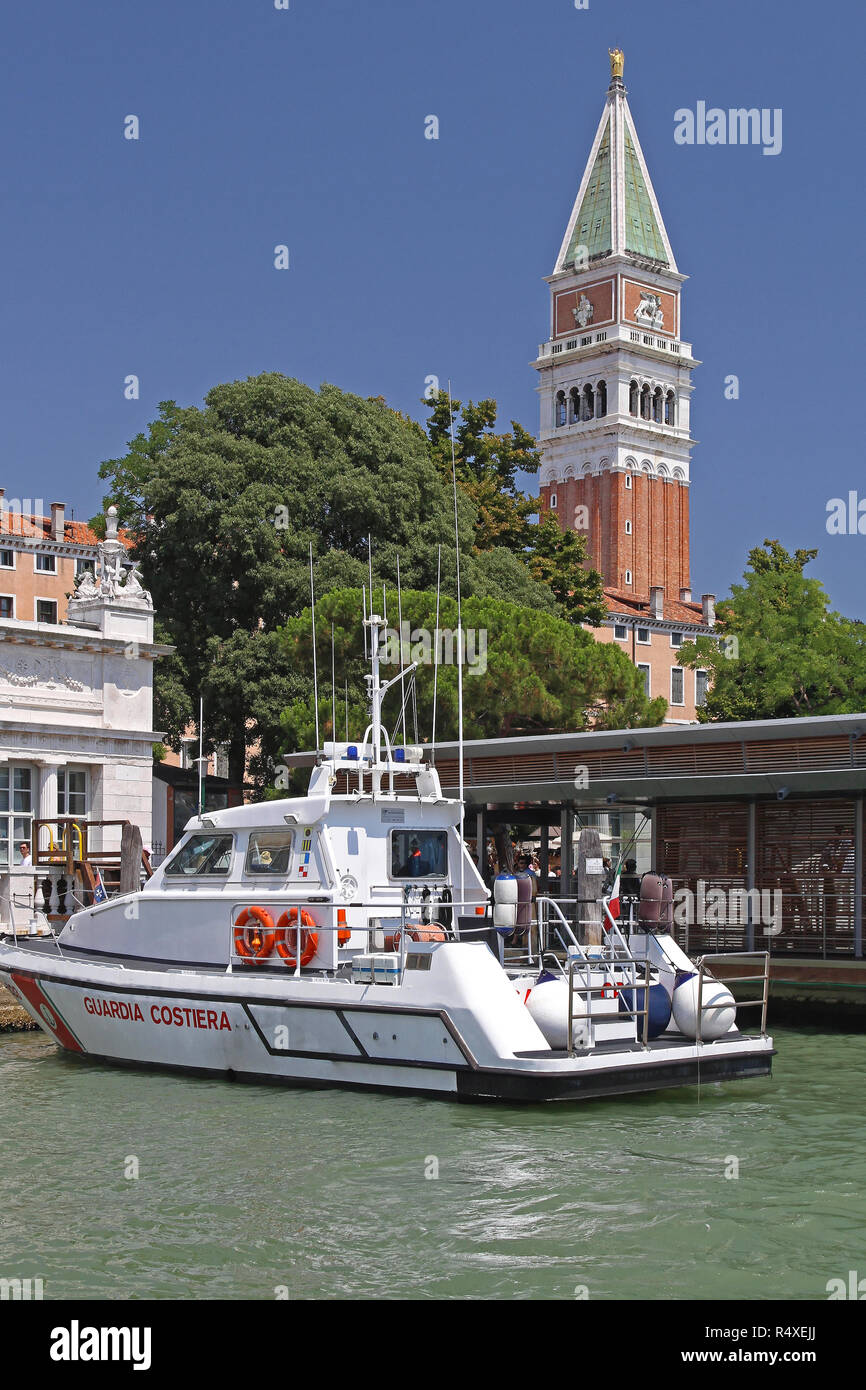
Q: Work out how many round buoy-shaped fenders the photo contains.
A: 3